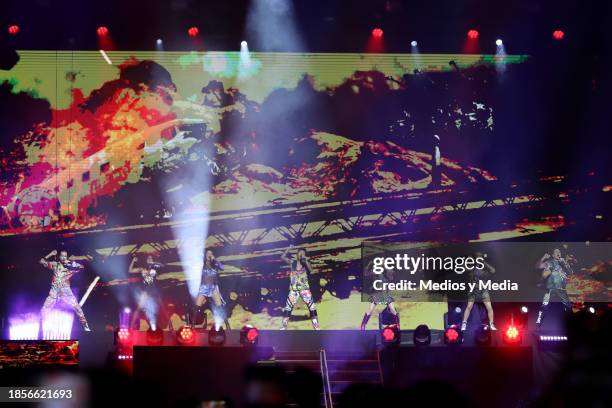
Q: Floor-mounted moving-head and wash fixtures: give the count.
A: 10